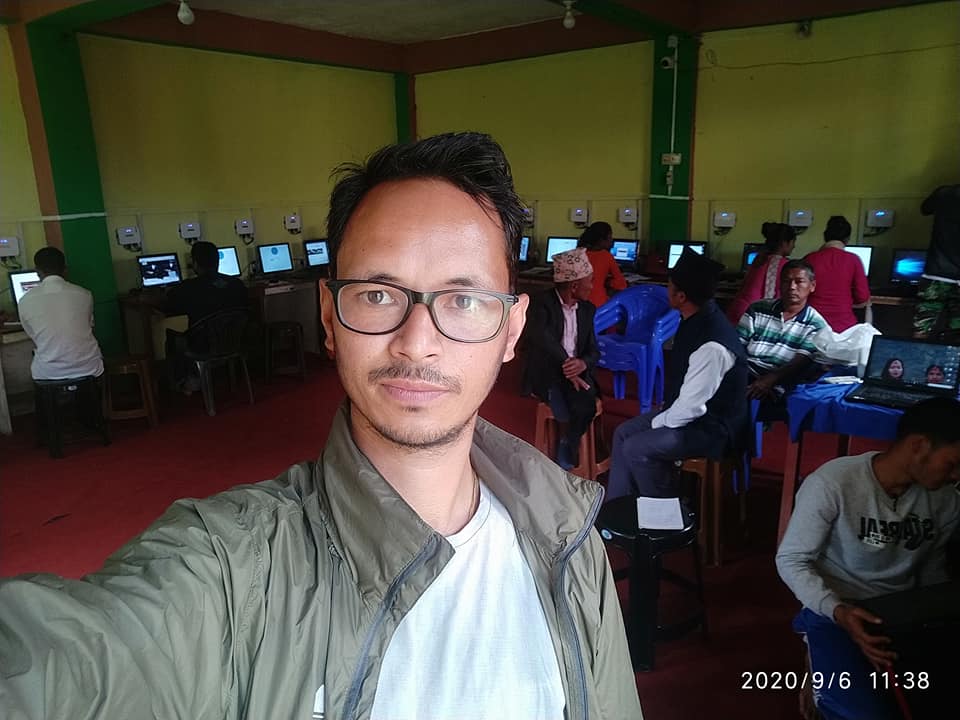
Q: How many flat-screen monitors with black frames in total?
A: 12